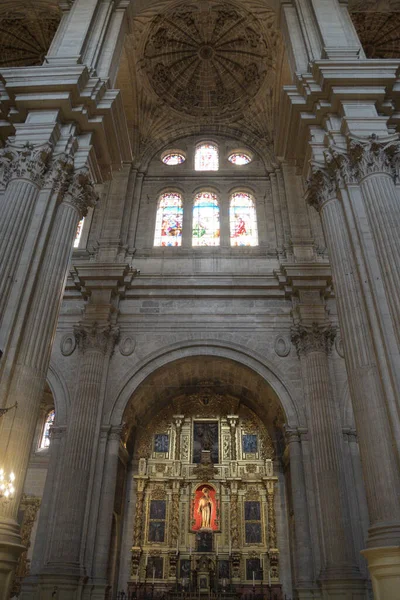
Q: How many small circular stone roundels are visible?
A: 4